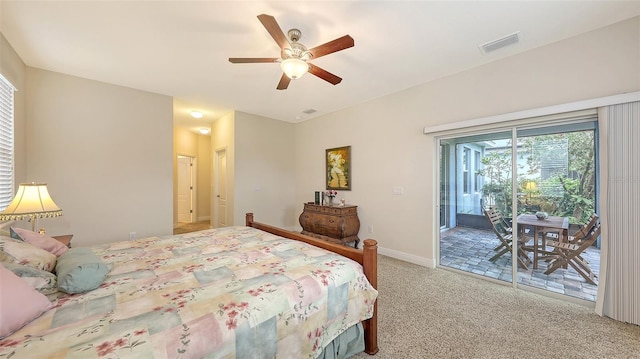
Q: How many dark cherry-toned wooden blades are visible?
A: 5